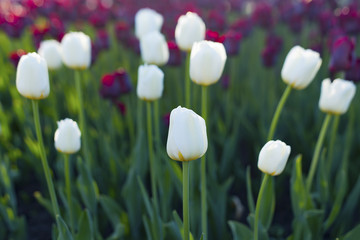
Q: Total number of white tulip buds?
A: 13